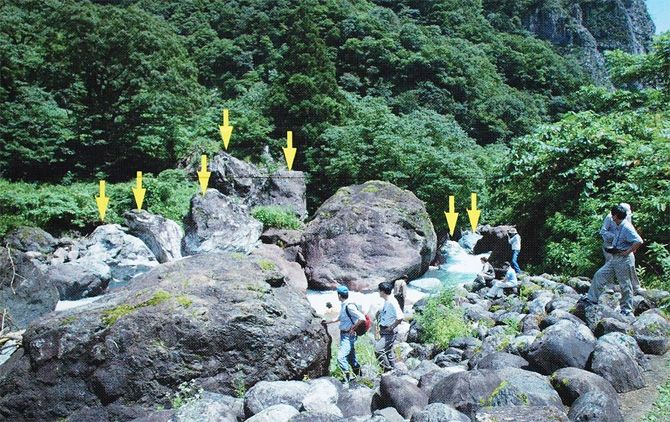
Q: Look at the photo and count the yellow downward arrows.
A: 7